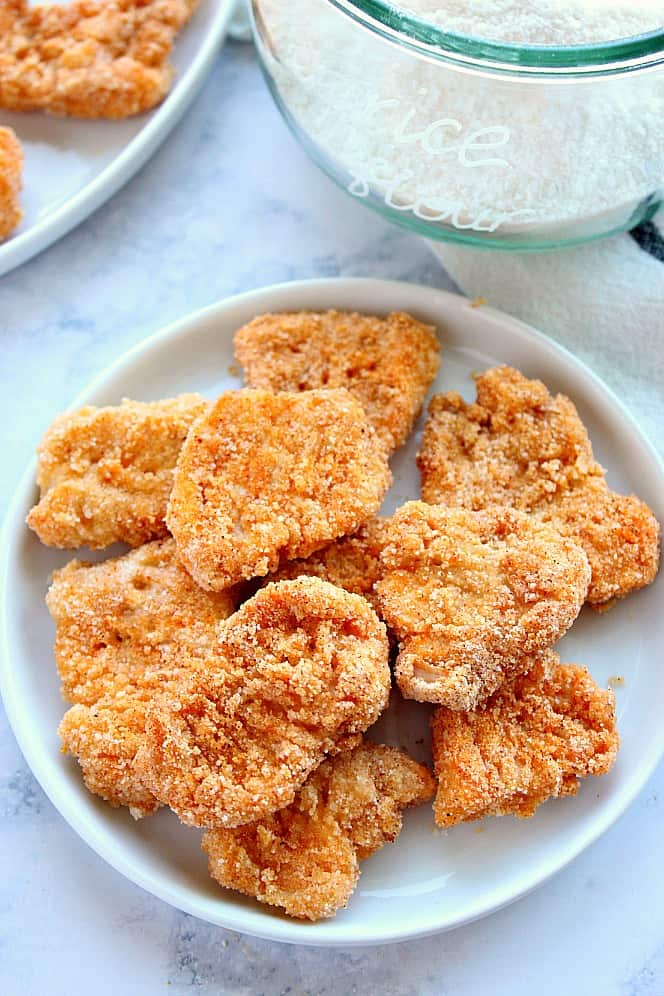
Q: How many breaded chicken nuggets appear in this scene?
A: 12